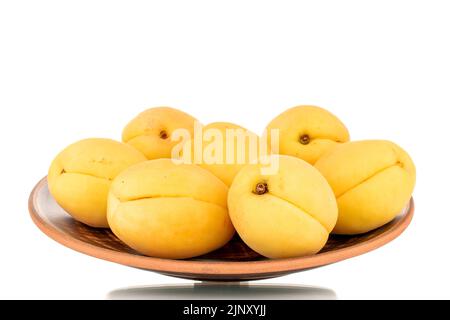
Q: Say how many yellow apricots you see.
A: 7